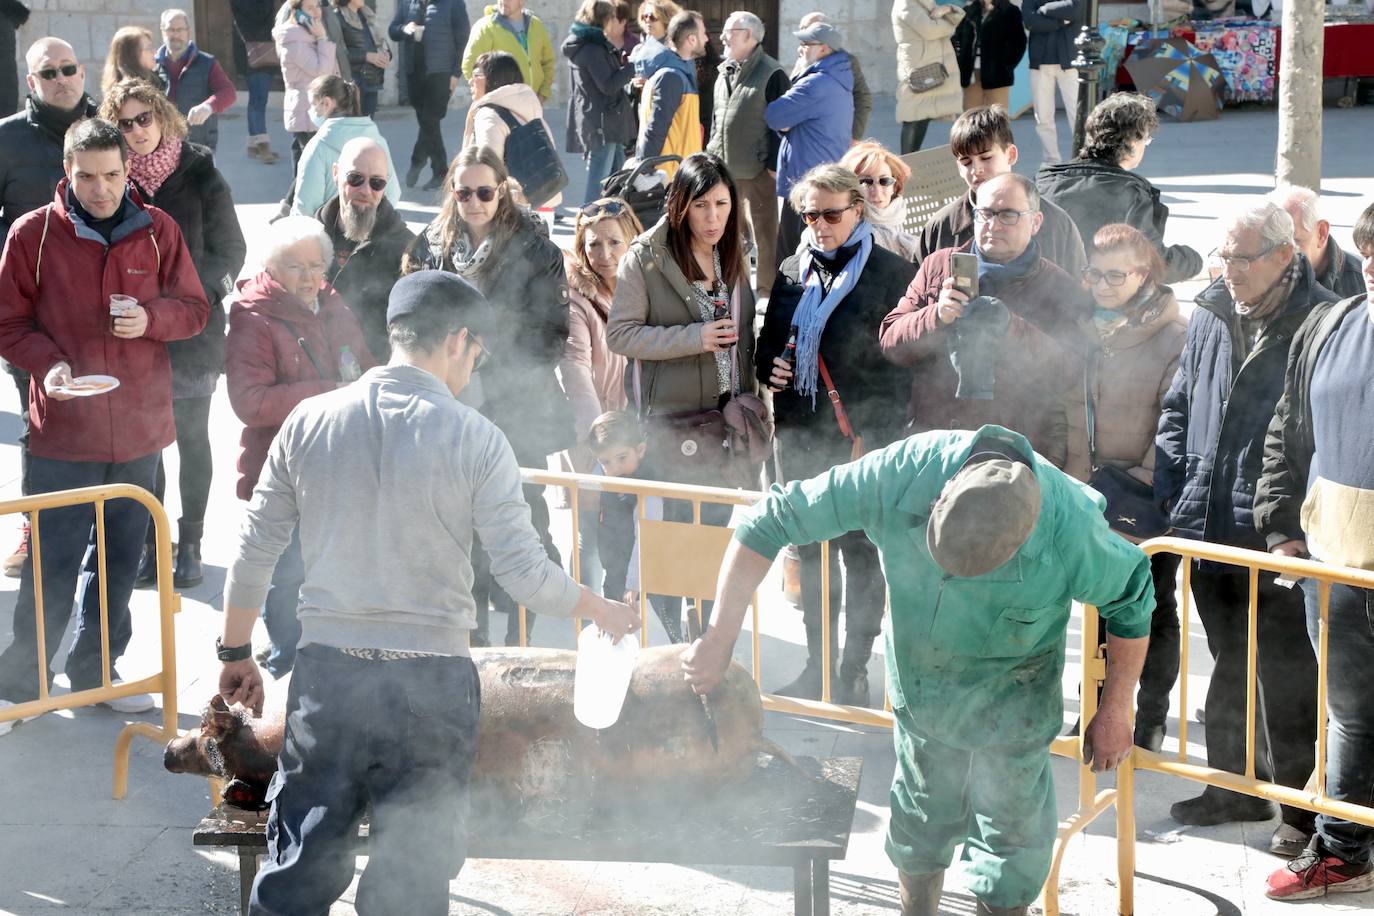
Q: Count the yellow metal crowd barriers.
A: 3